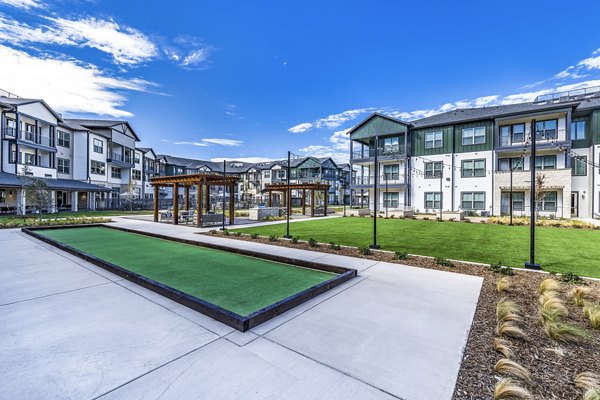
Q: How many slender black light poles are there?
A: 8